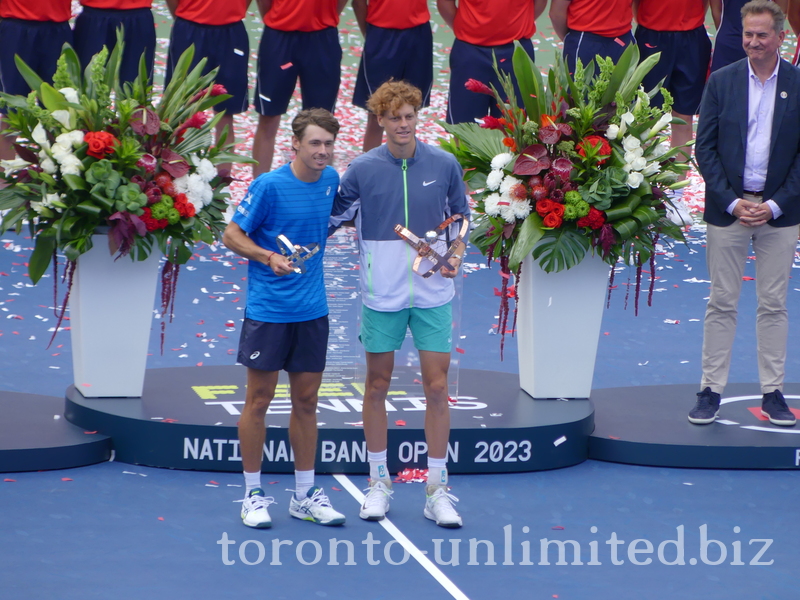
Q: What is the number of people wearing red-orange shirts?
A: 8